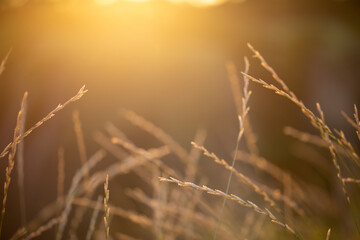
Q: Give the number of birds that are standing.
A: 0